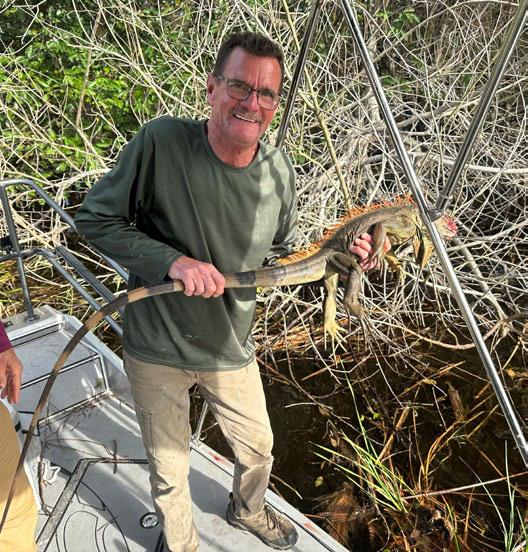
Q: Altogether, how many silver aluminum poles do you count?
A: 3